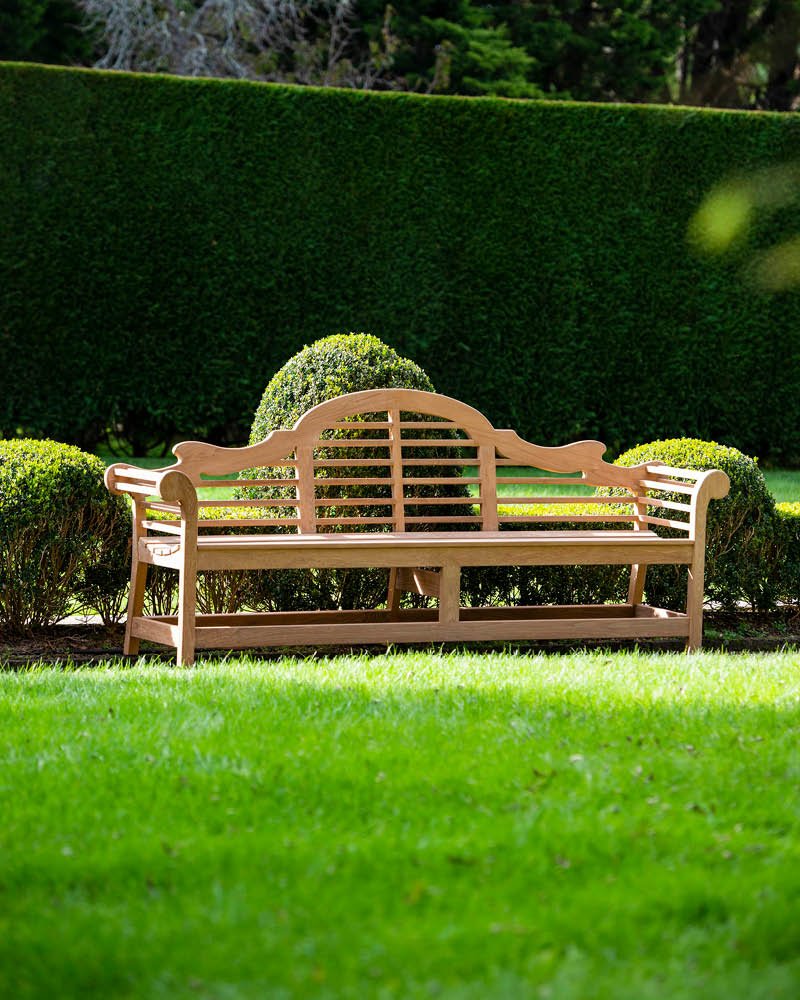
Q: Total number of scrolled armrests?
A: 2